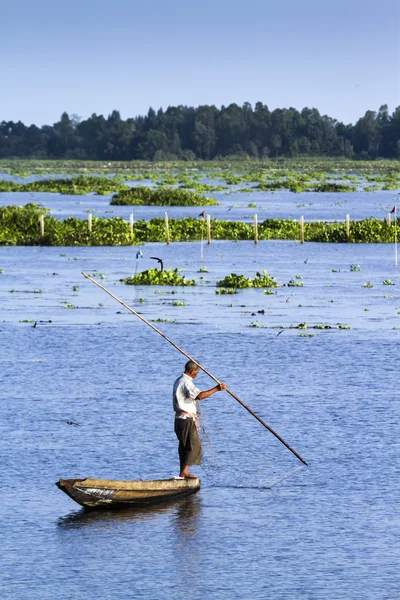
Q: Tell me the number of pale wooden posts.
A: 9